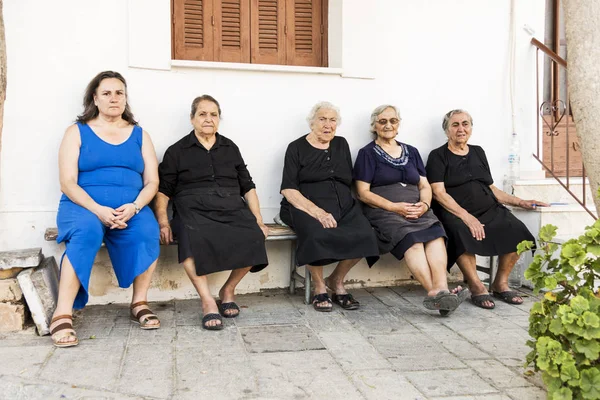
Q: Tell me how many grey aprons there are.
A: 1